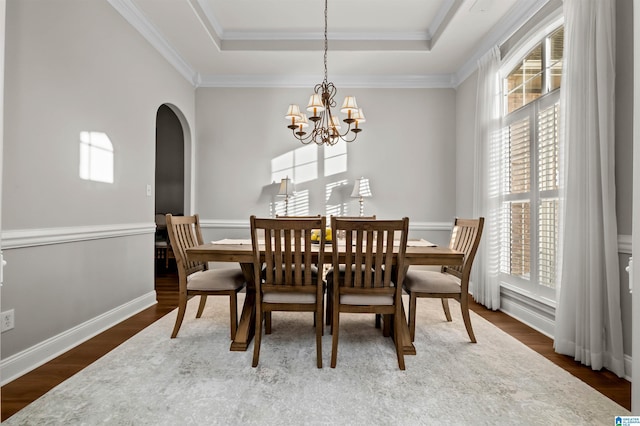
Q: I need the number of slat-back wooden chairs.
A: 6